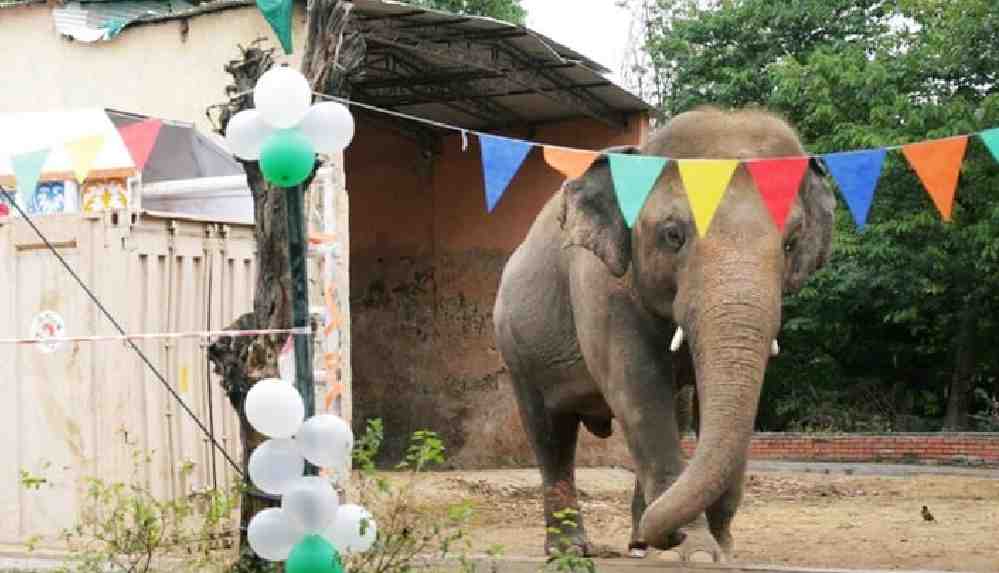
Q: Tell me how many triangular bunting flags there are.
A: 12